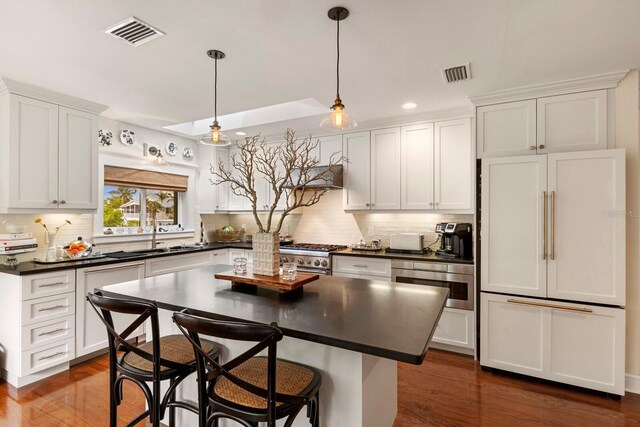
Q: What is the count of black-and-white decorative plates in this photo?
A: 4